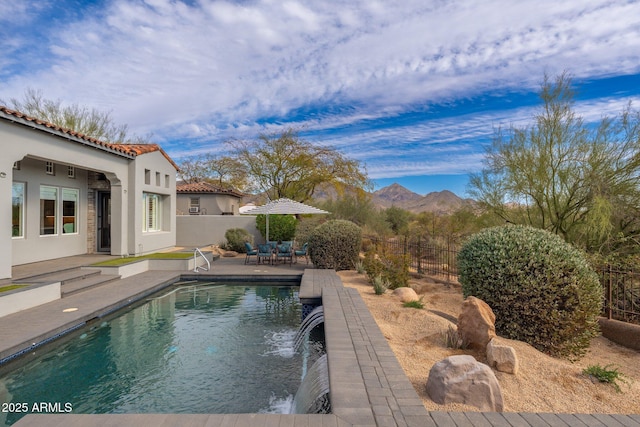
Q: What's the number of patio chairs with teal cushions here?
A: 6